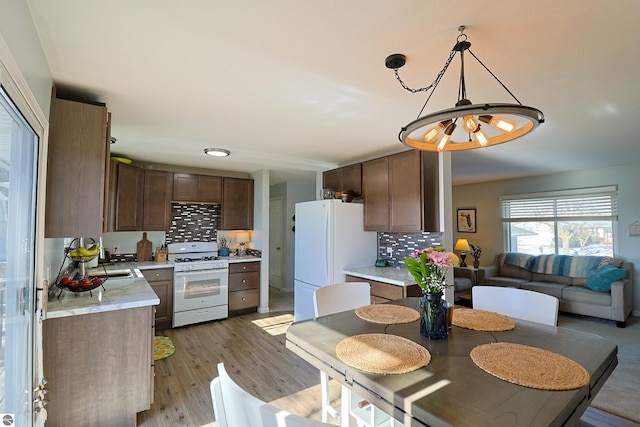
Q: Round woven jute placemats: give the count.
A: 4